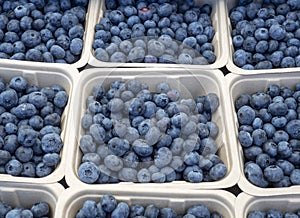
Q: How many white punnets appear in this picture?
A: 9